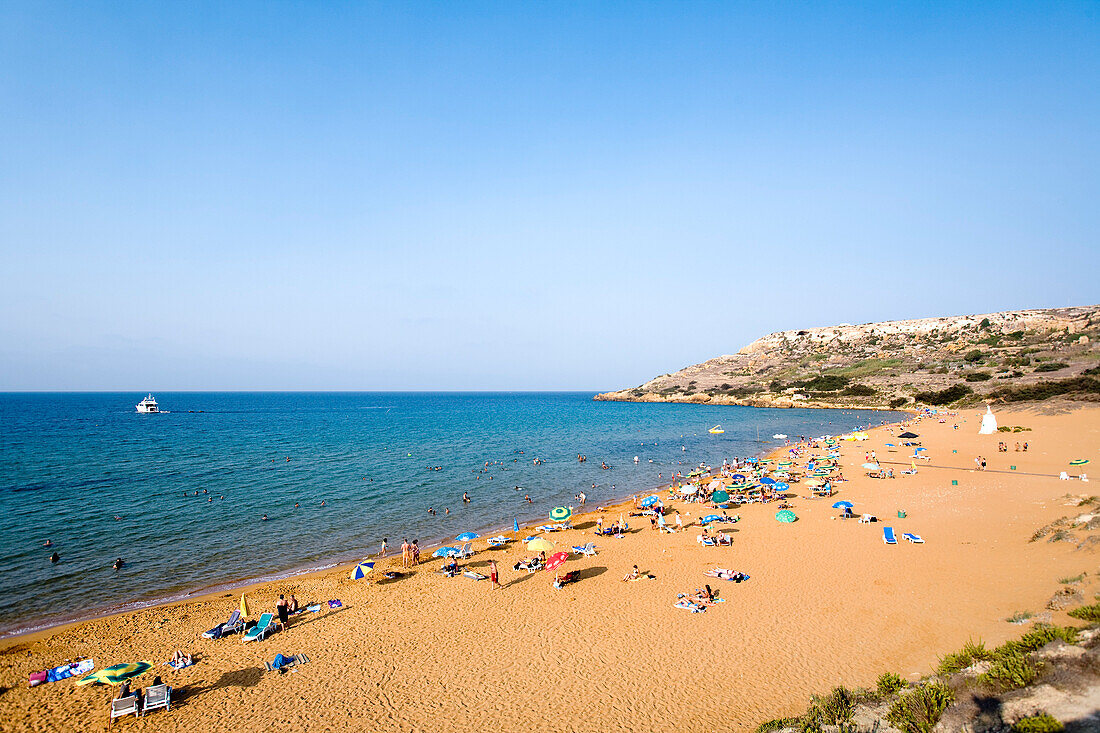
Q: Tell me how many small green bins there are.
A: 4